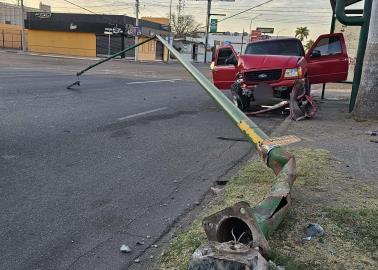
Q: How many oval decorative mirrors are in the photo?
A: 0